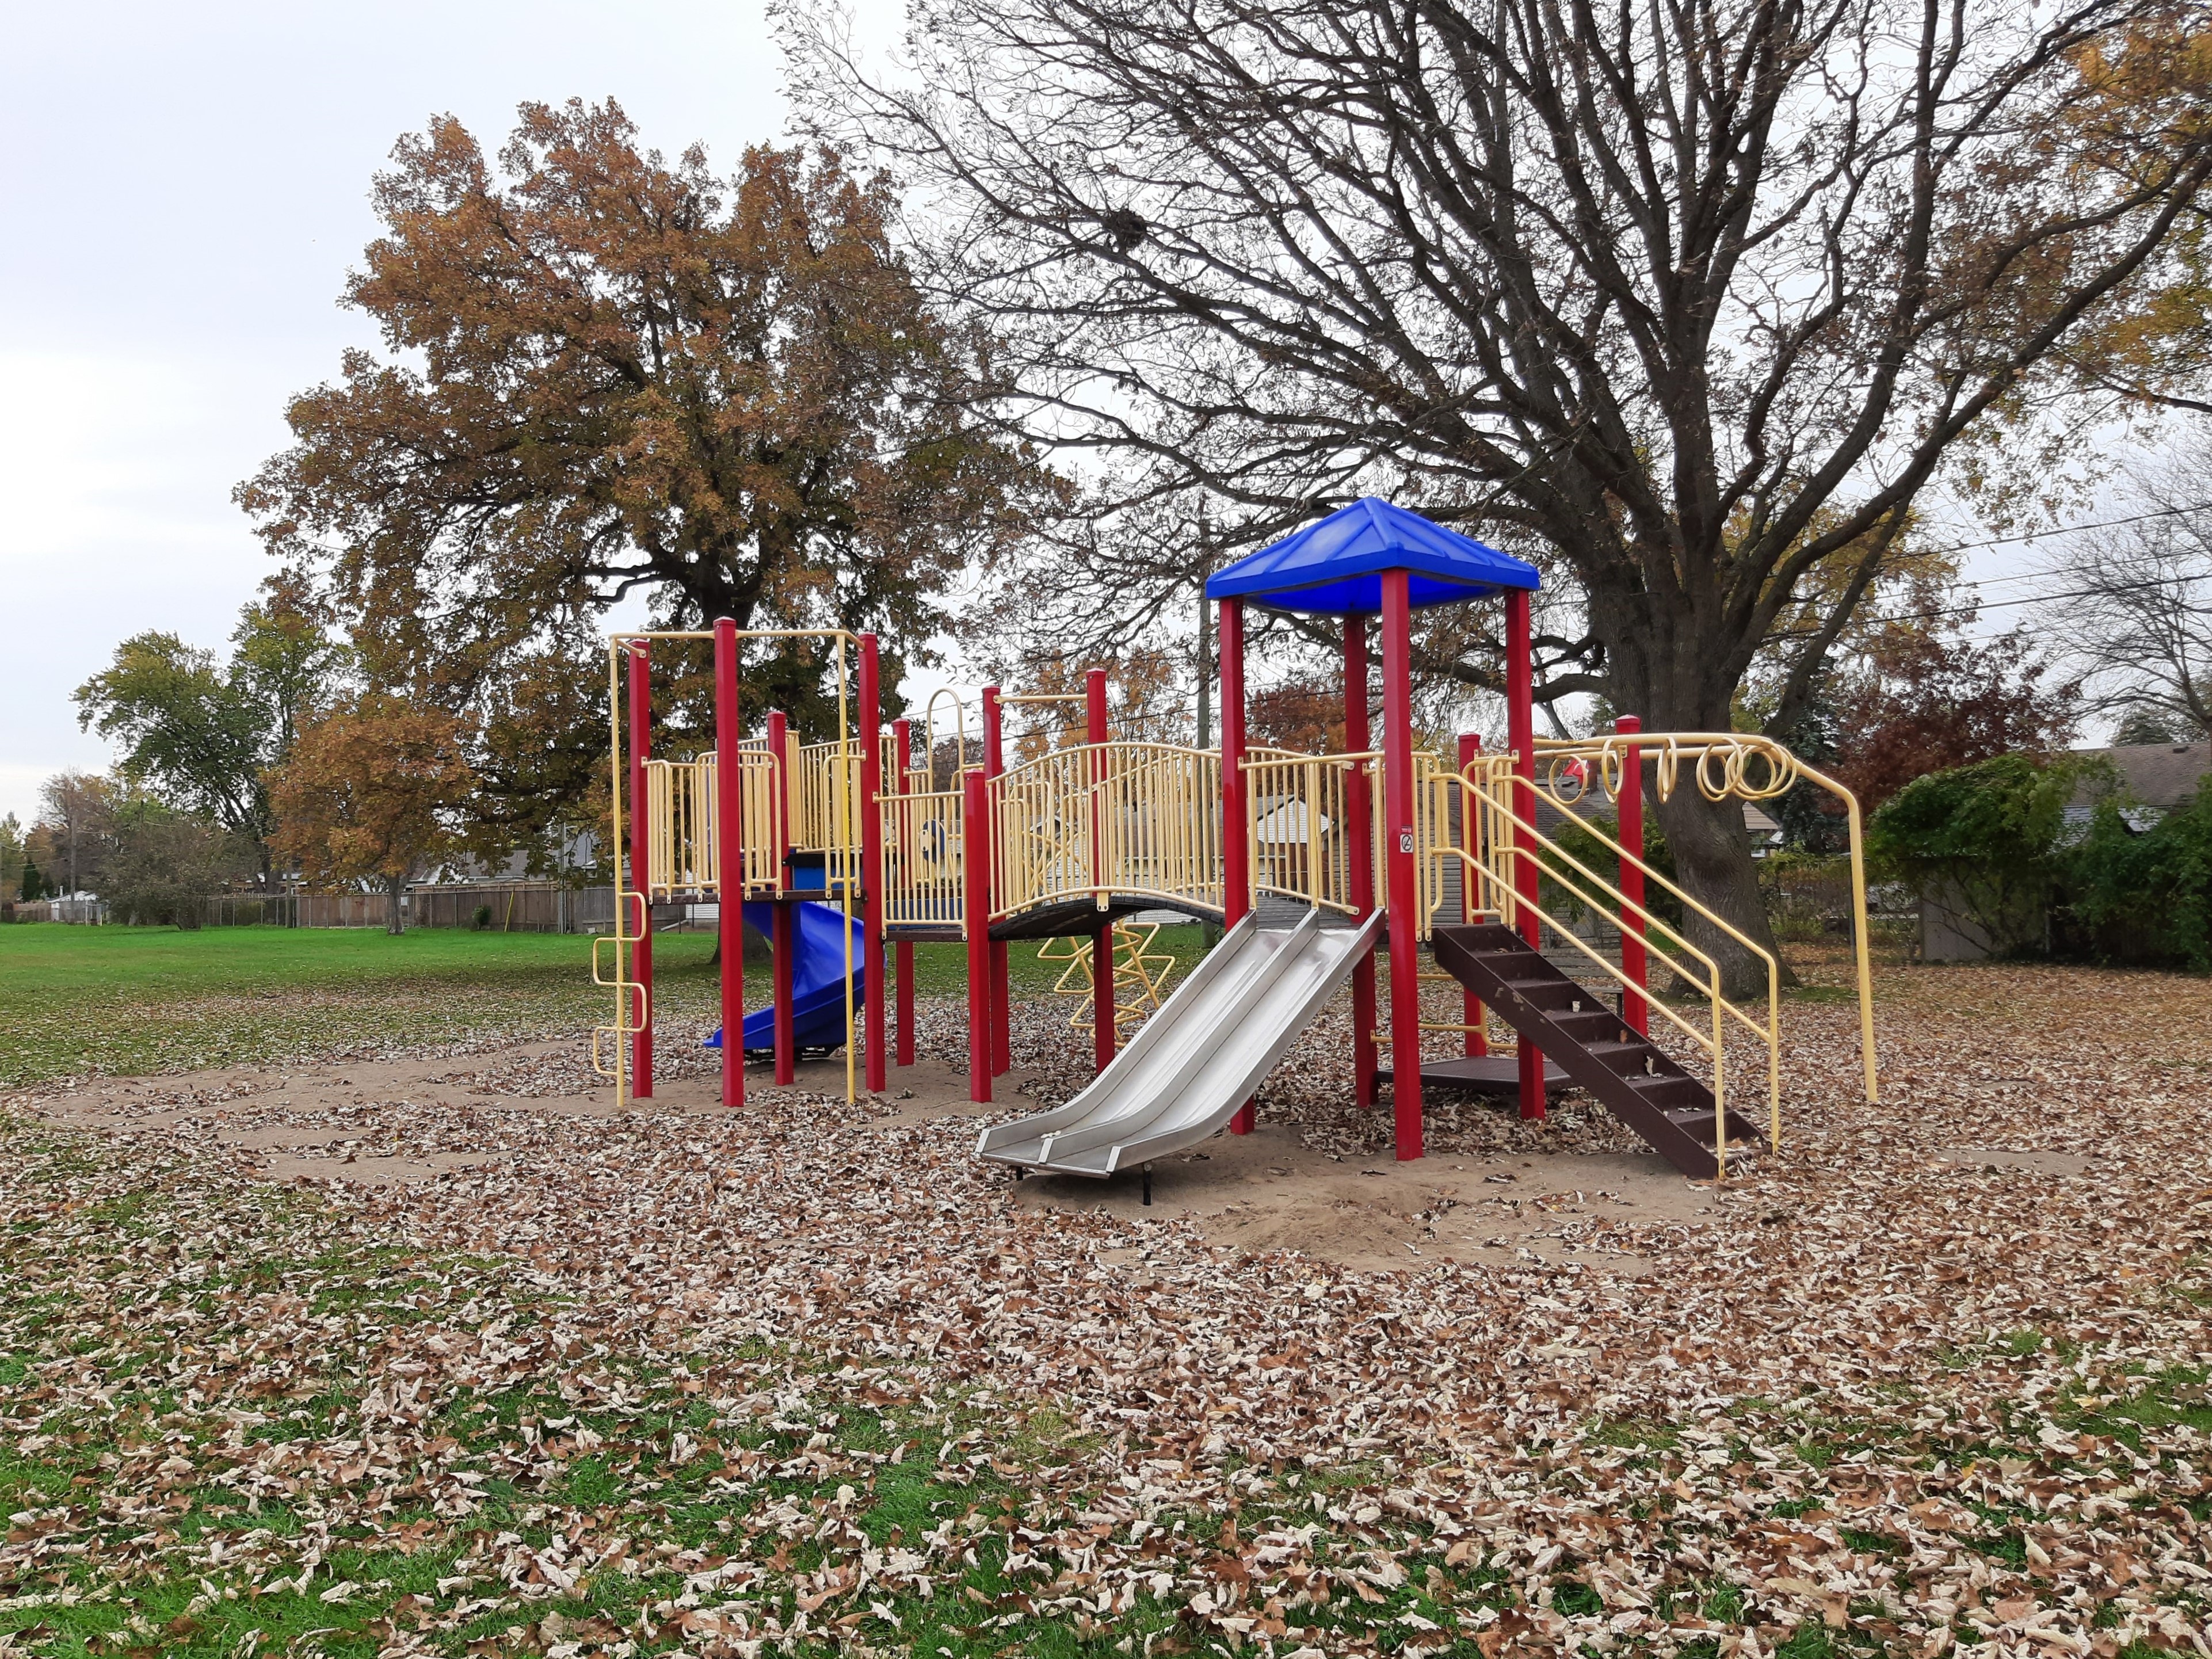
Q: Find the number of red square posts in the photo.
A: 14